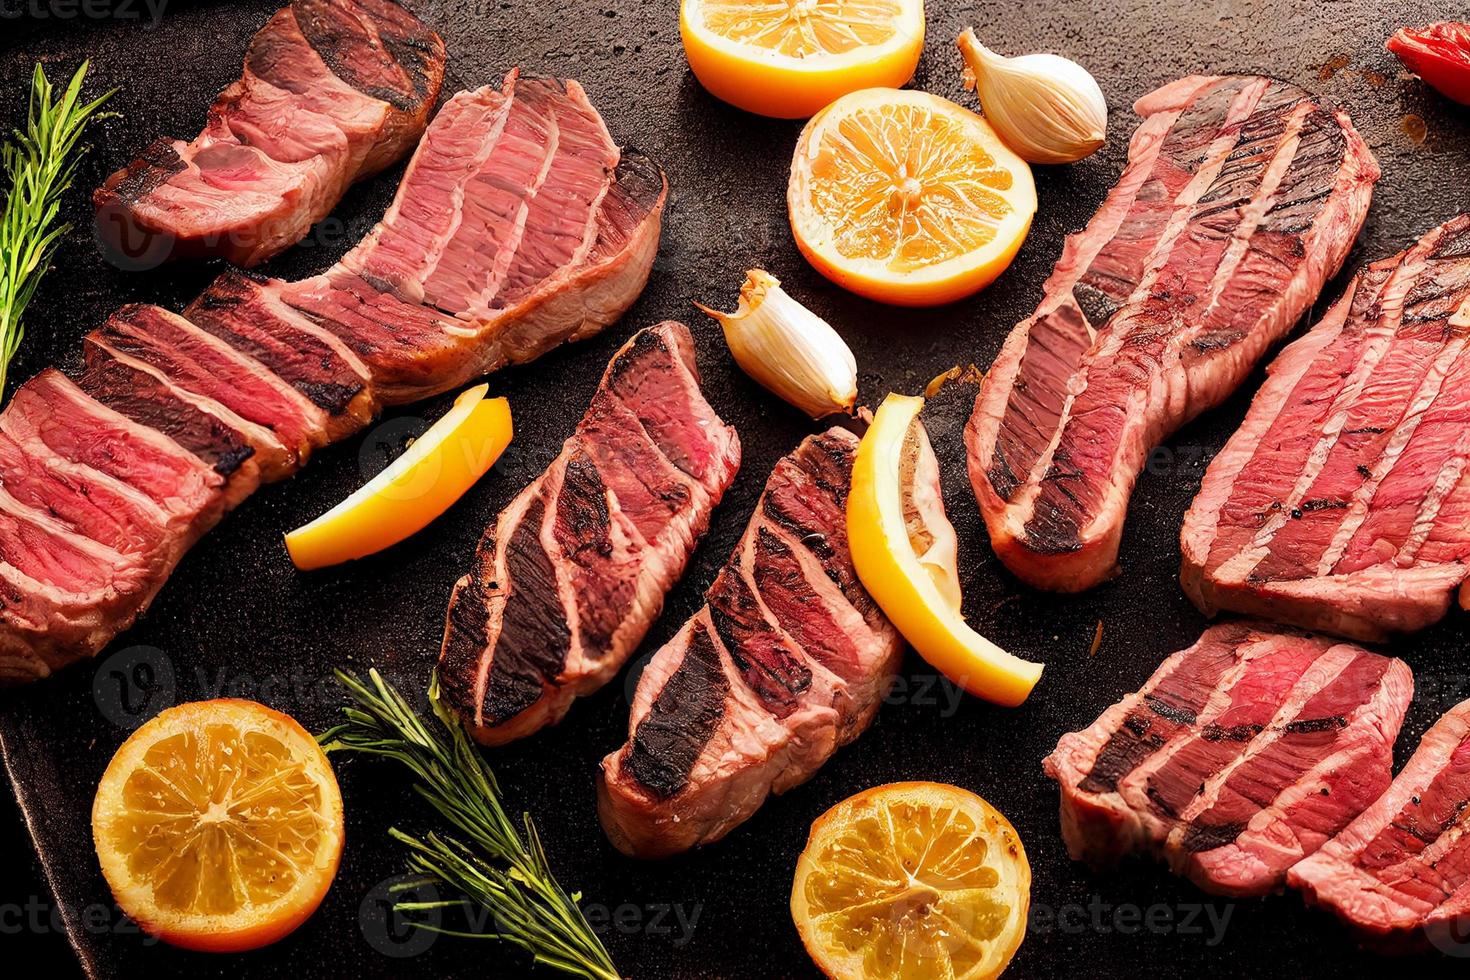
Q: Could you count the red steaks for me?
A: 8